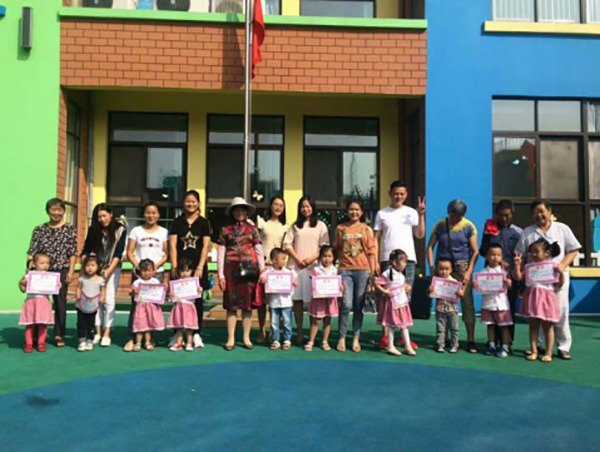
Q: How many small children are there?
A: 10